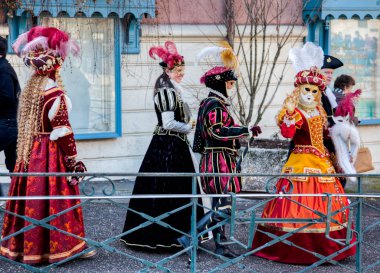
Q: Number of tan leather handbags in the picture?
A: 1